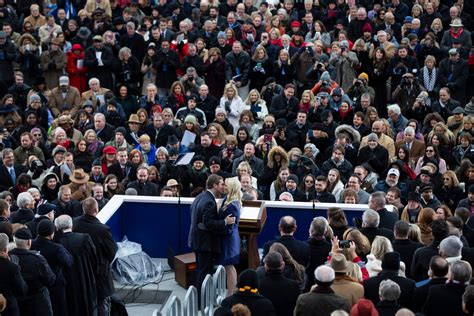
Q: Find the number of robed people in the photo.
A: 1